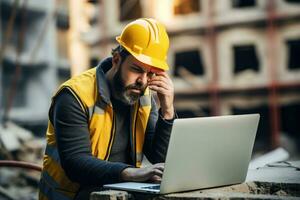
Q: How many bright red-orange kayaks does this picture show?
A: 0